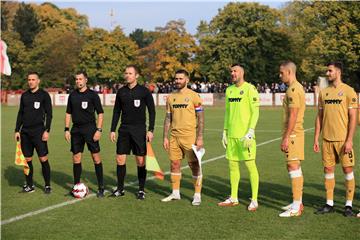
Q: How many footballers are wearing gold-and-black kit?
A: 3